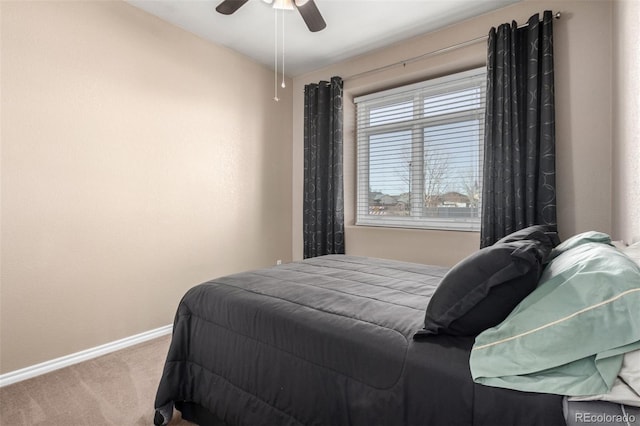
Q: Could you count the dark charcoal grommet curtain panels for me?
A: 2